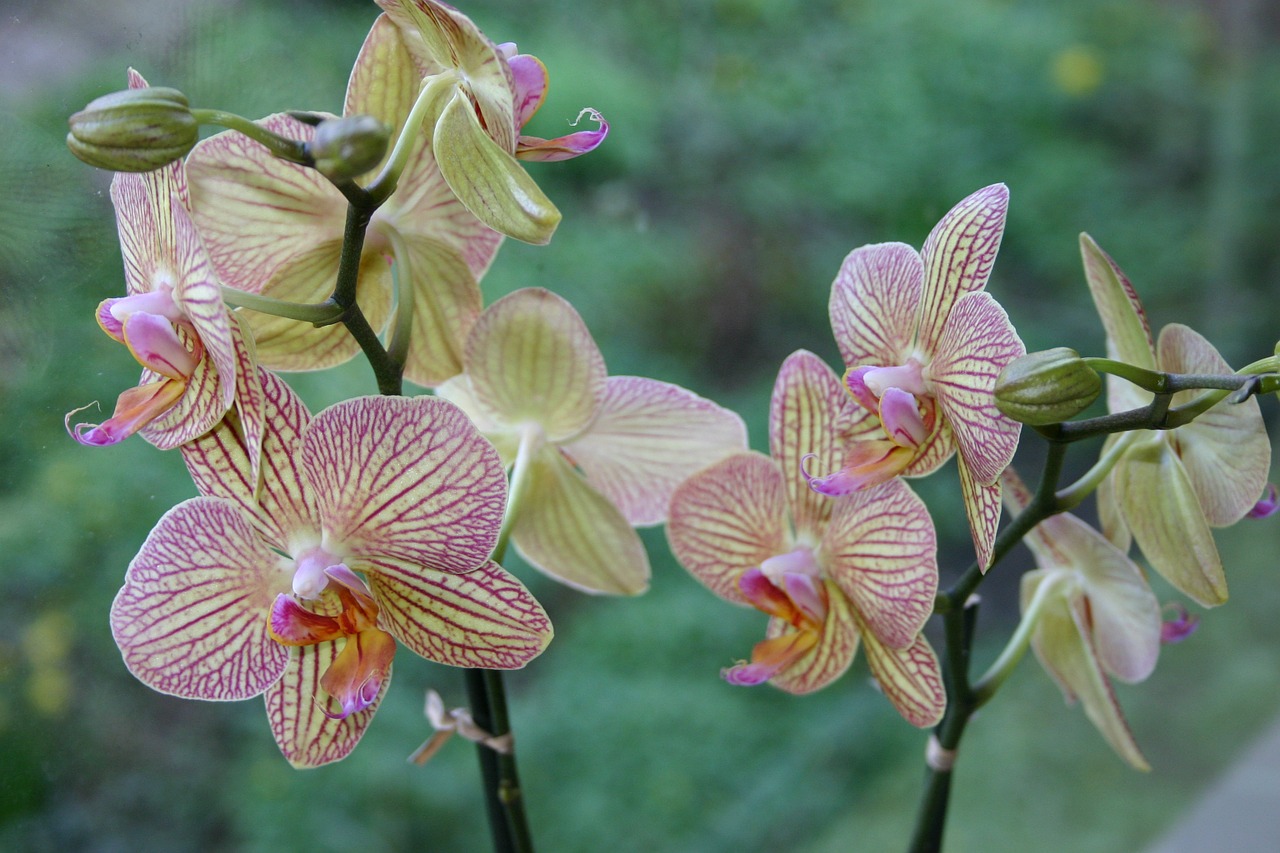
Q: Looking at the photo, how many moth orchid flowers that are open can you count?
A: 9